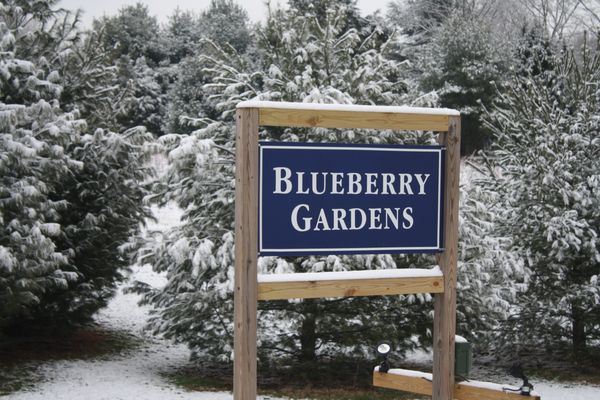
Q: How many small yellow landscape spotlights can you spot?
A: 0